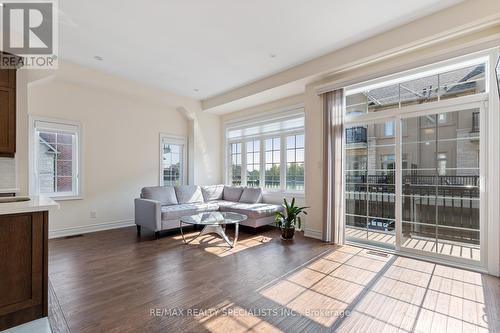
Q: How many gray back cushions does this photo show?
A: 5